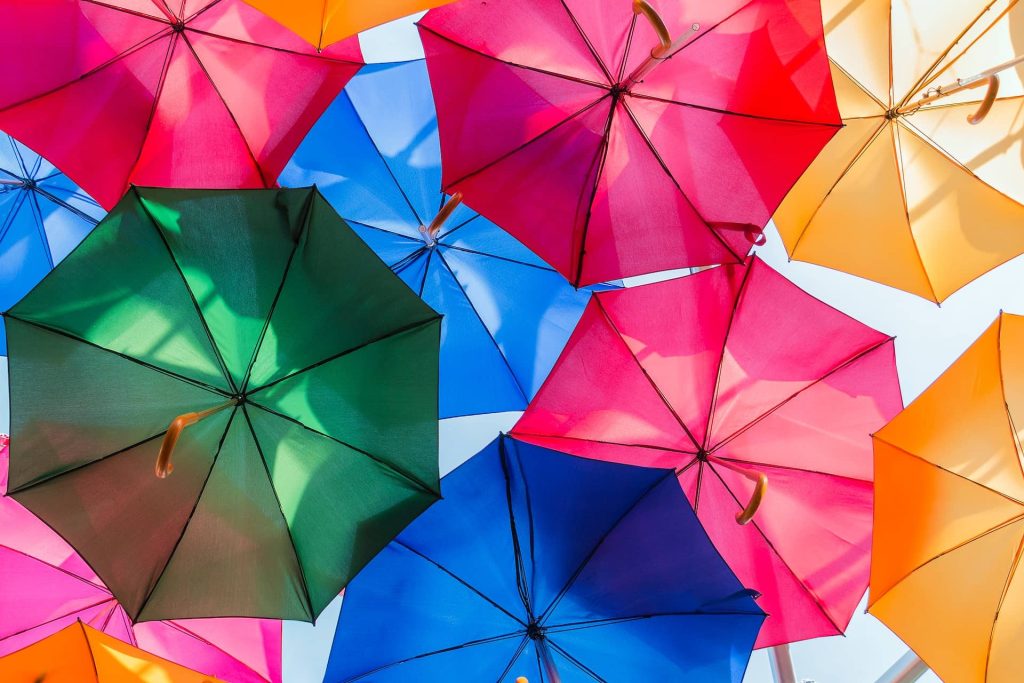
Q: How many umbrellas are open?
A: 12